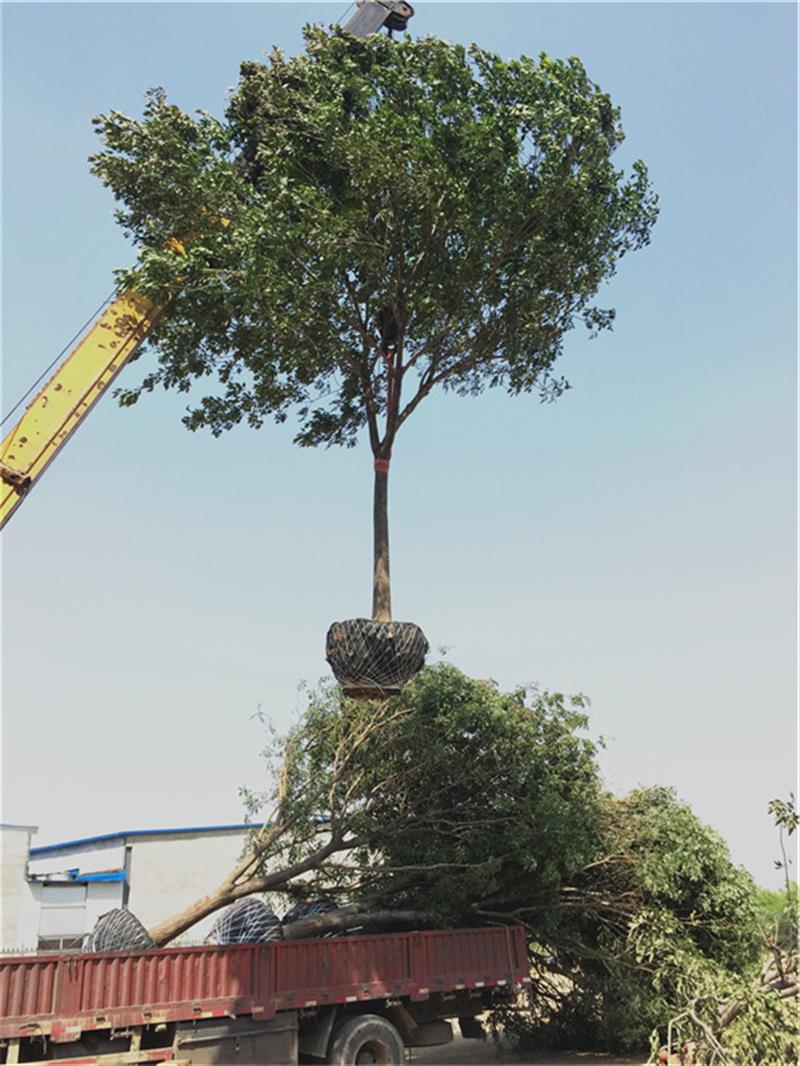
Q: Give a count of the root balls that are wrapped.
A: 4